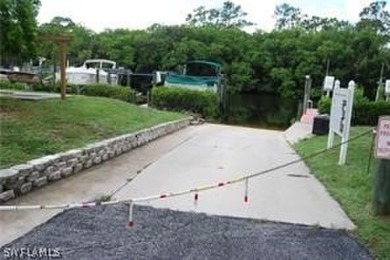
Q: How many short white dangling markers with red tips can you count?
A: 3